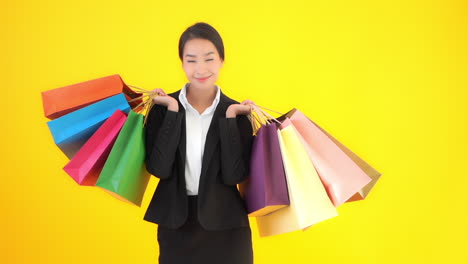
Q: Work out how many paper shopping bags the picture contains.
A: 8